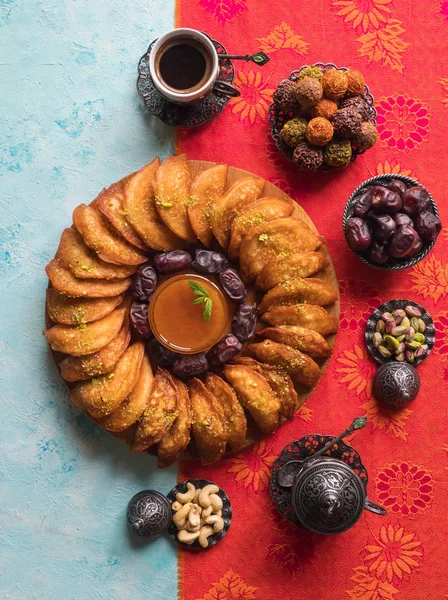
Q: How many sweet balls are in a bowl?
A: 13